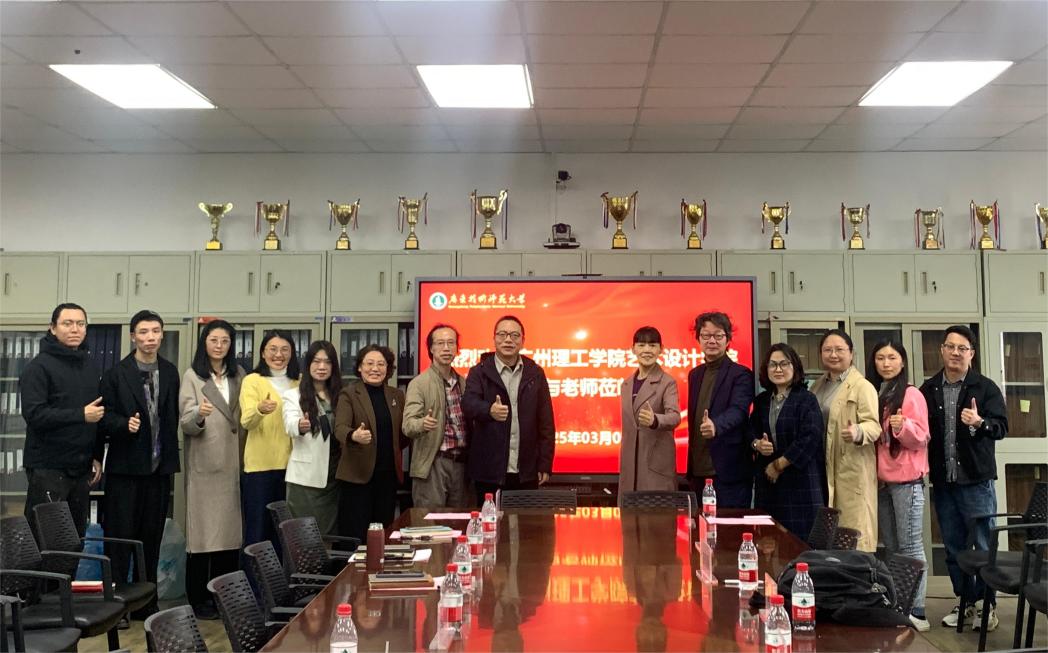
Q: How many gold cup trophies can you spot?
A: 12